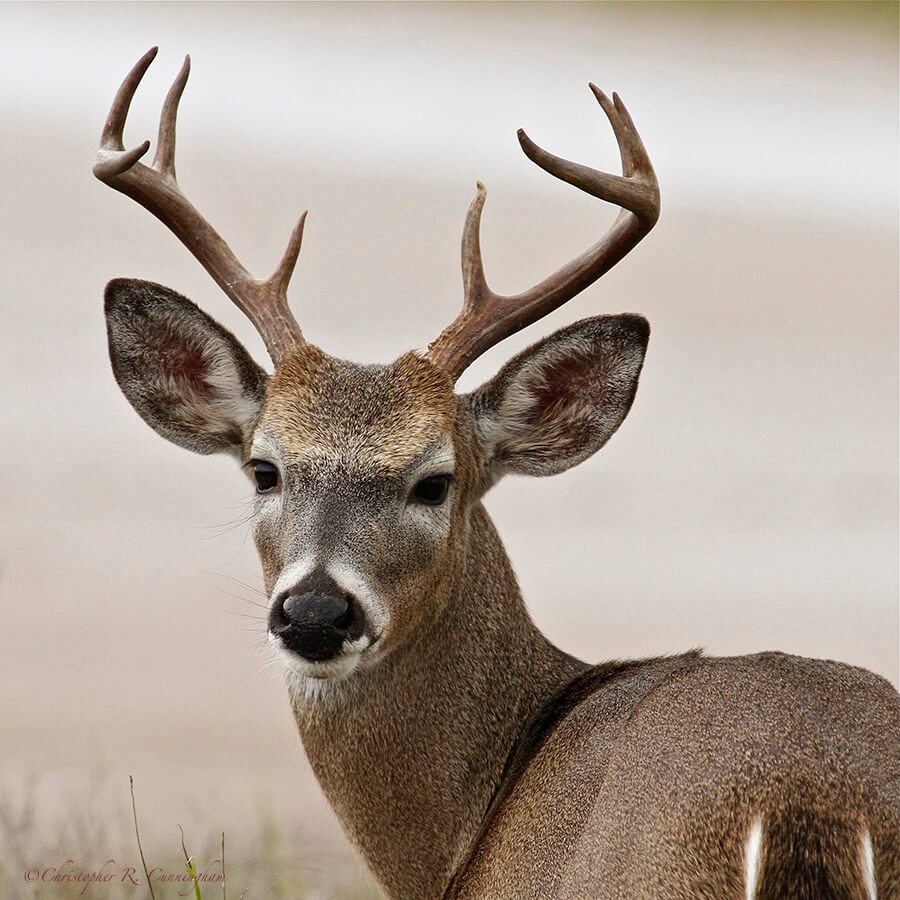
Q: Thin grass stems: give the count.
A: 3